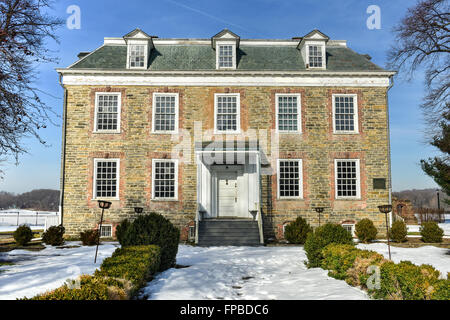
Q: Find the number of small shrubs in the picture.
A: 7